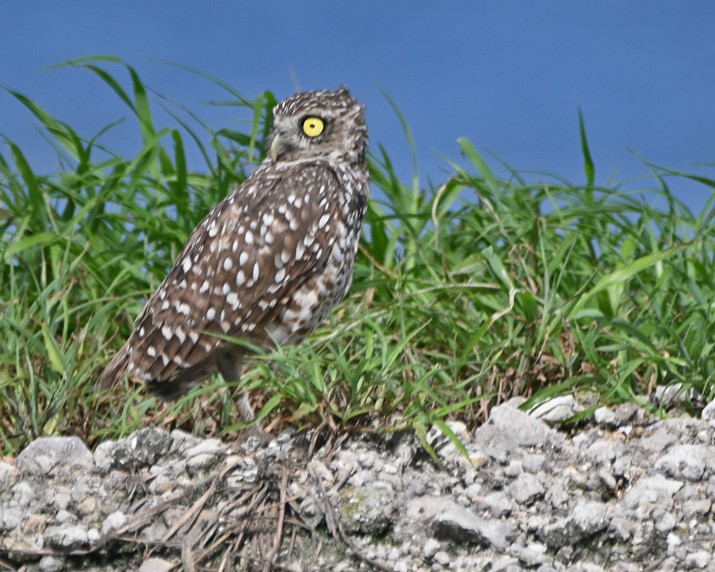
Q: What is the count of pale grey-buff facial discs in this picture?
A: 1